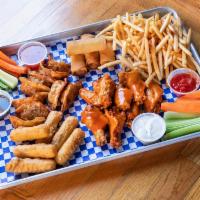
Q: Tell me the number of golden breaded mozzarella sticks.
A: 6